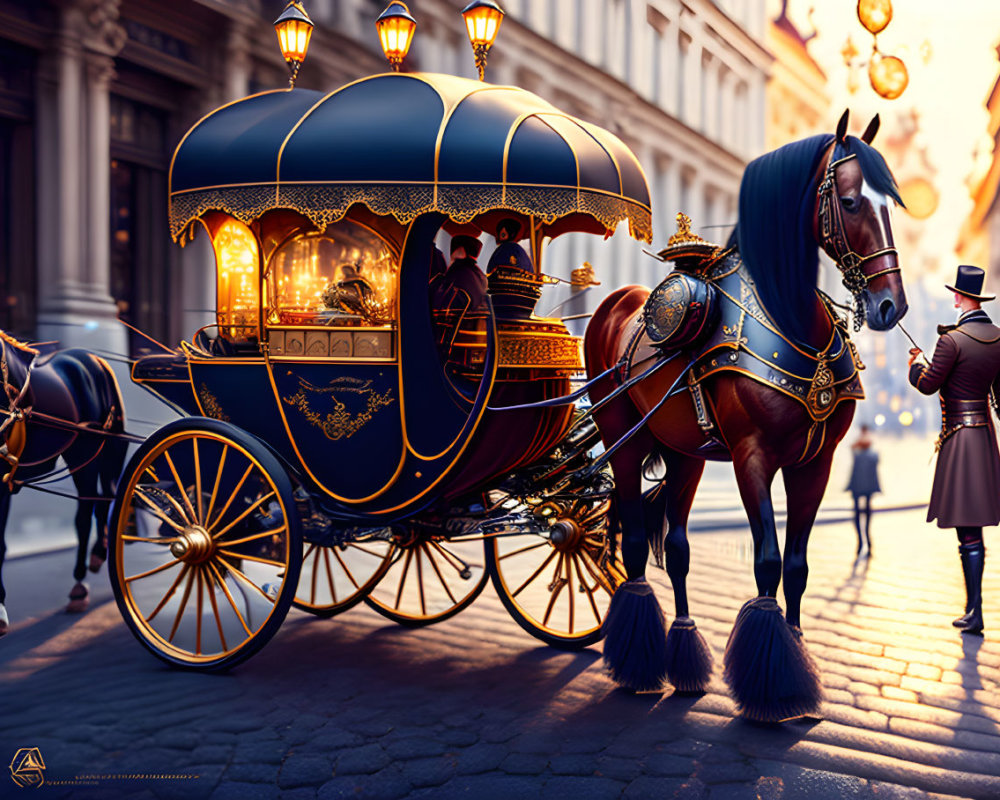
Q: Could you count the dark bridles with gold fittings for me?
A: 1